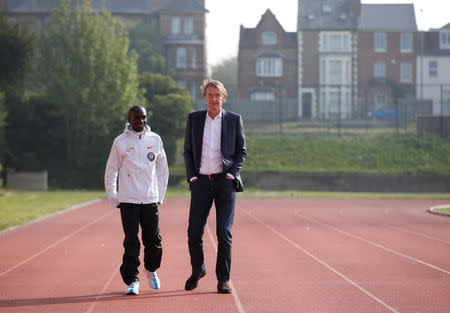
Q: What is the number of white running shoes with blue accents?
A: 2